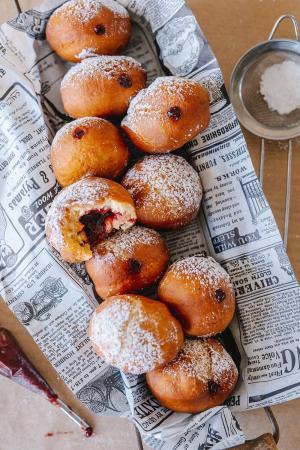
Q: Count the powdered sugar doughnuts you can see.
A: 10